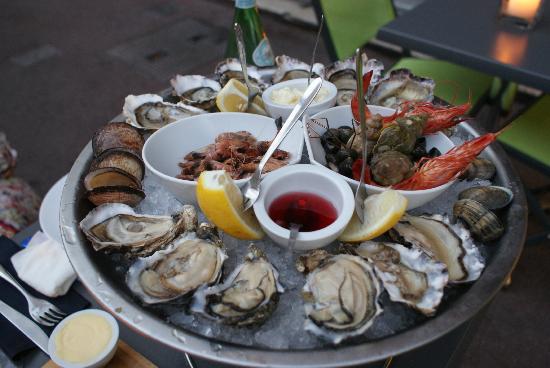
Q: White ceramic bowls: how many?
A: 5